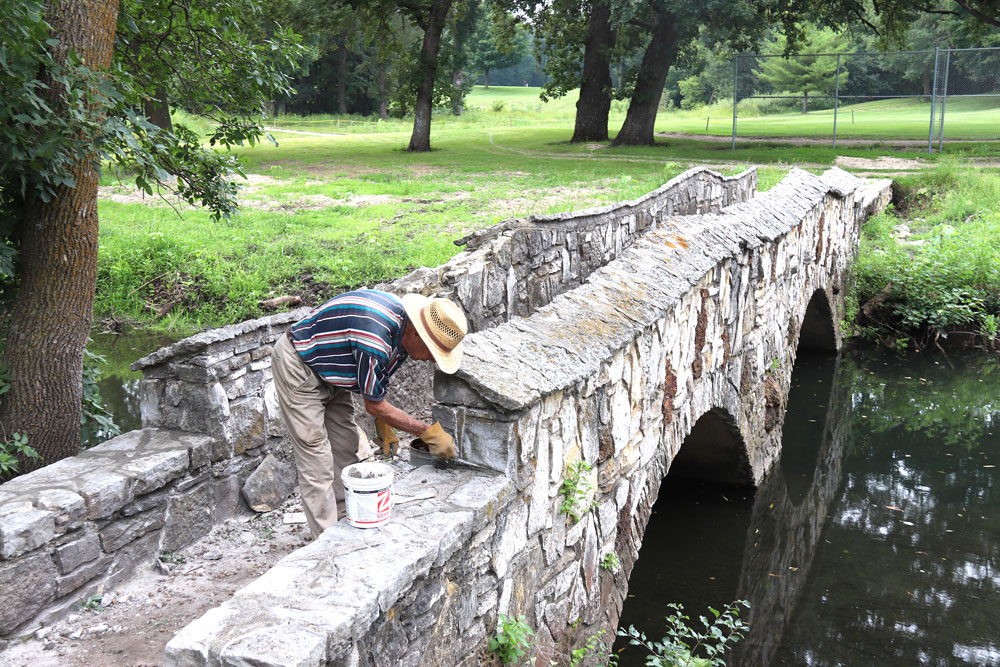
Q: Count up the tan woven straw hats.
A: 1